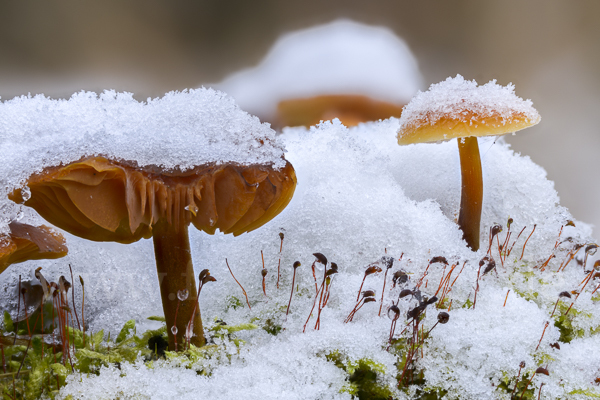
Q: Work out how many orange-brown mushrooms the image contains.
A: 4